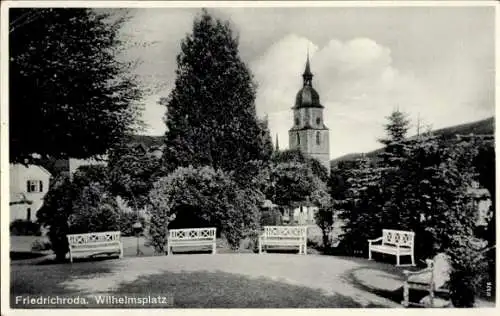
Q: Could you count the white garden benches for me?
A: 5